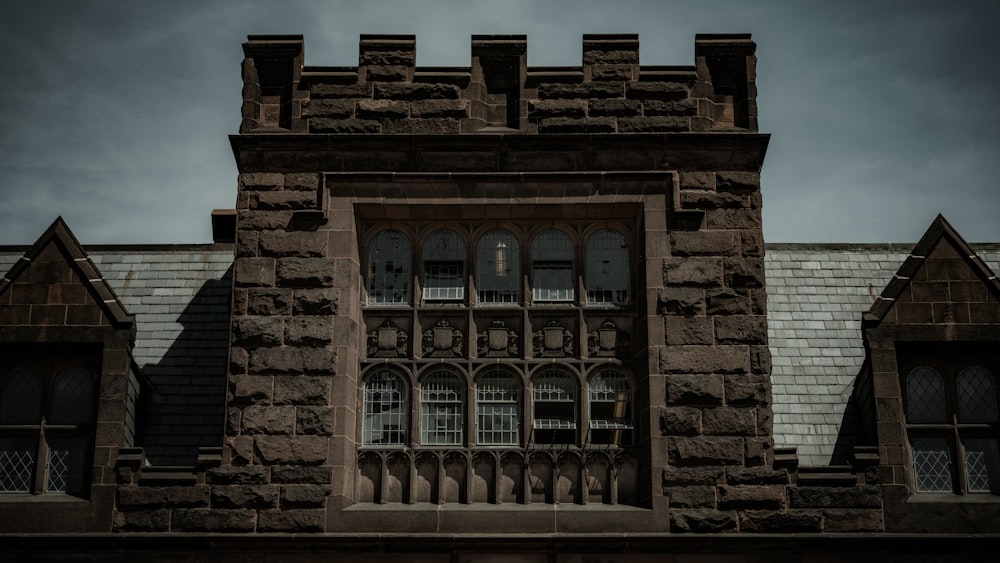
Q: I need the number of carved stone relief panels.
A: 5